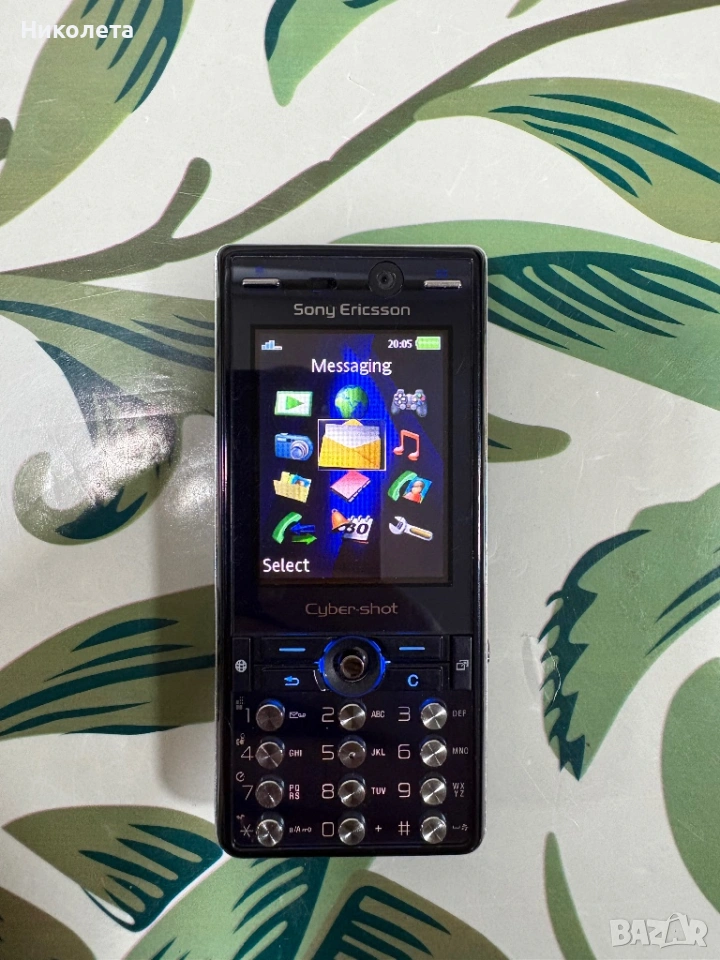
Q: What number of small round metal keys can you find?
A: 12